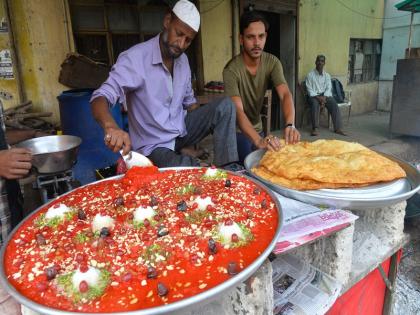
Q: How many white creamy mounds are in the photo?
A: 7